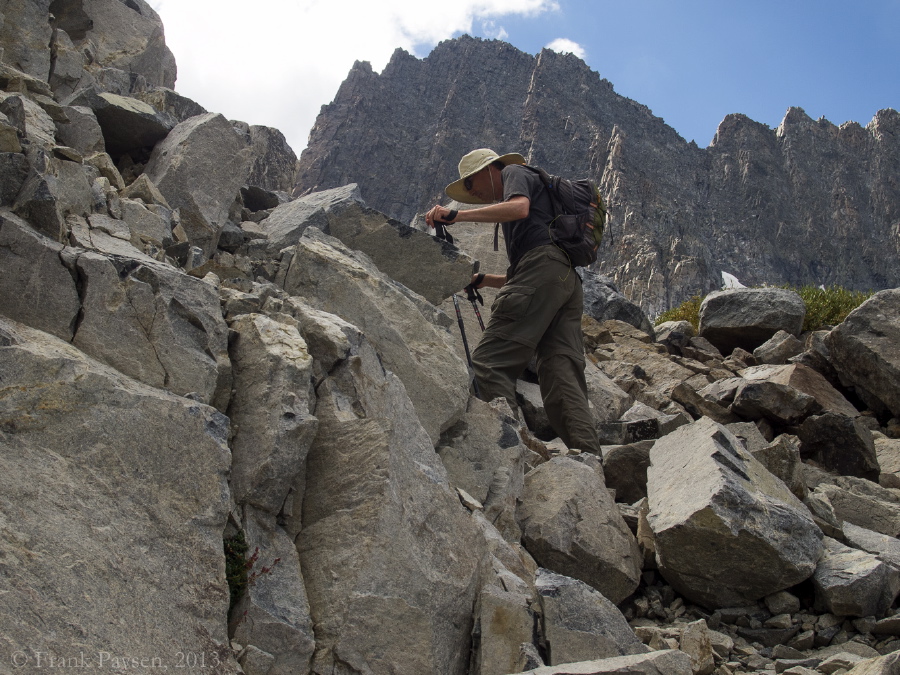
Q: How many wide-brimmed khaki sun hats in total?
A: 1